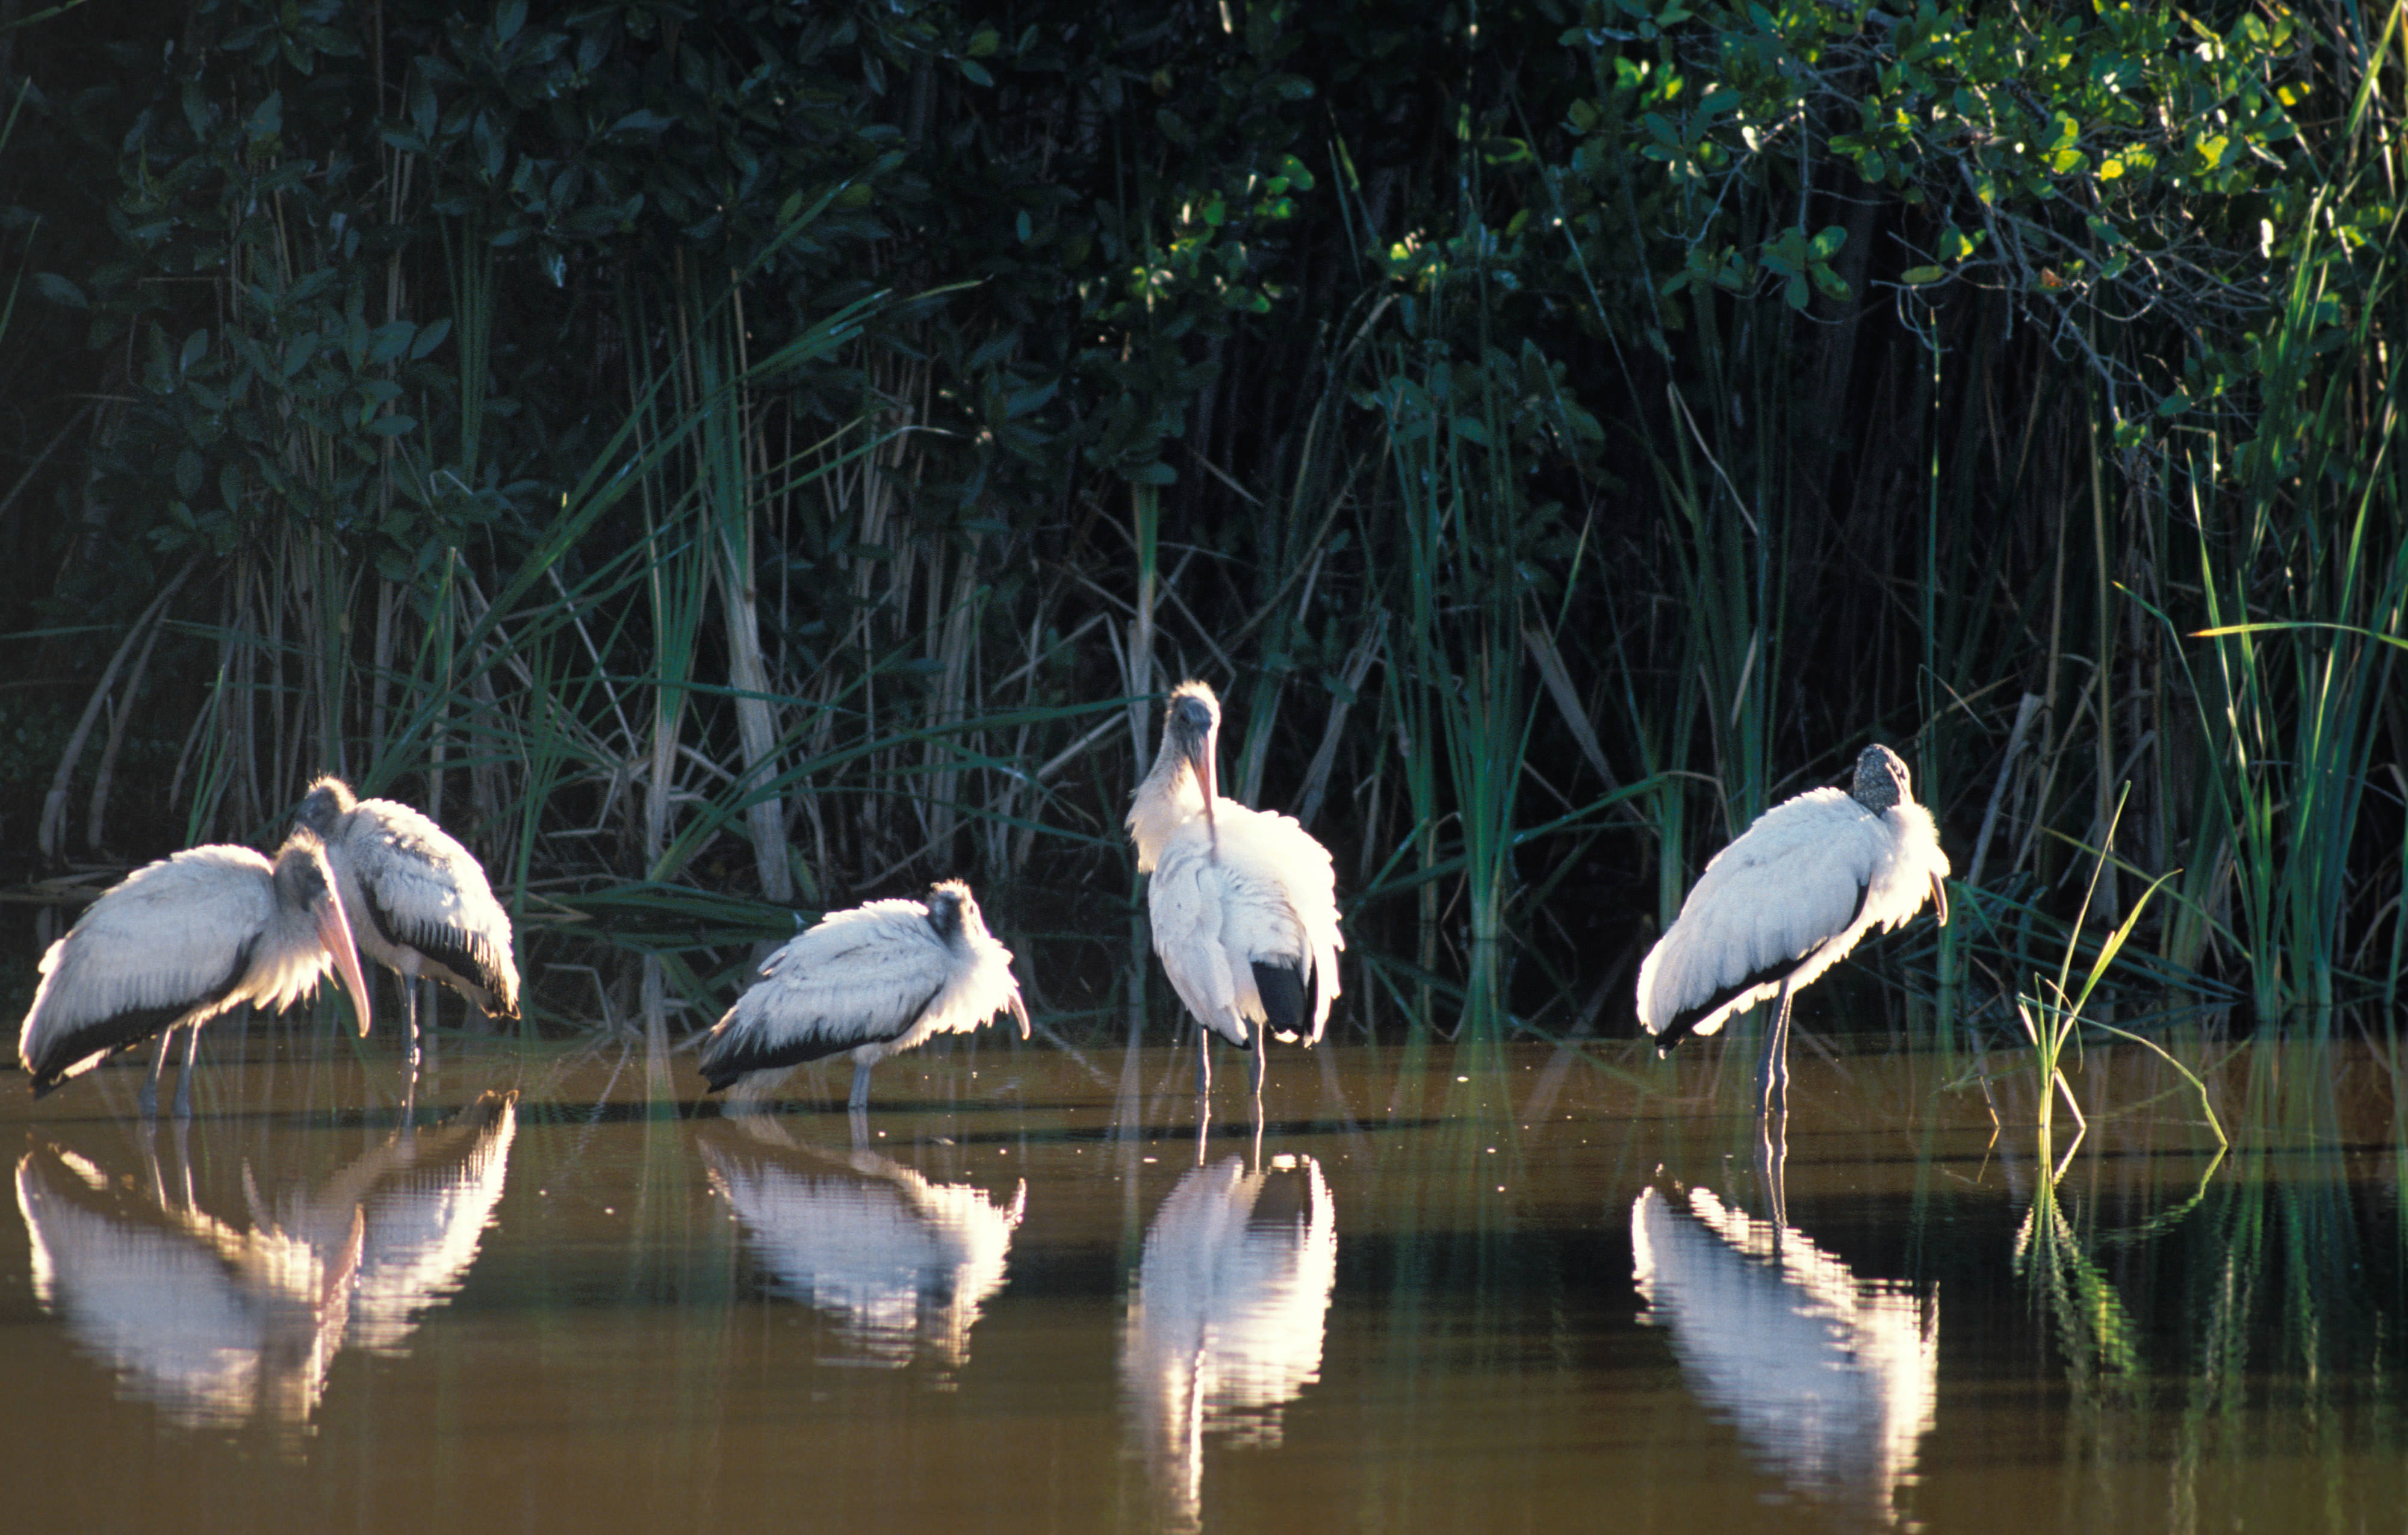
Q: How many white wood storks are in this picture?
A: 5